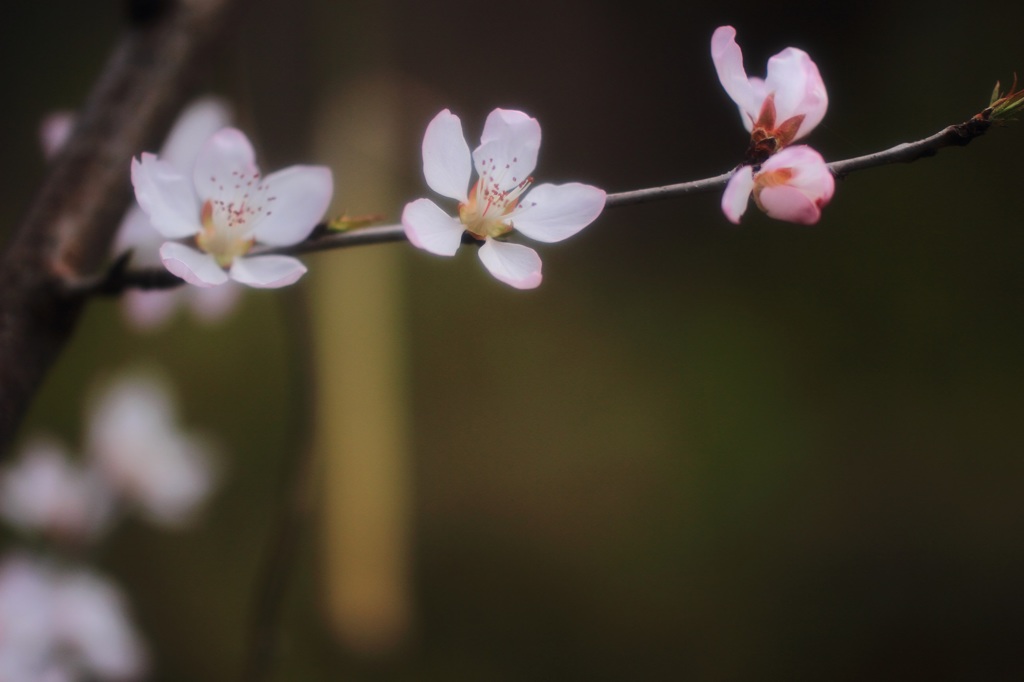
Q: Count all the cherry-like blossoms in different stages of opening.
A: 4